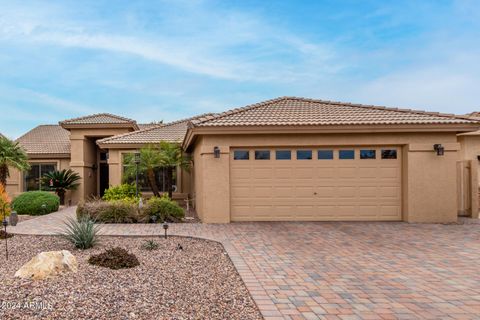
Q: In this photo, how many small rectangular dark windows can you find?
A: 8